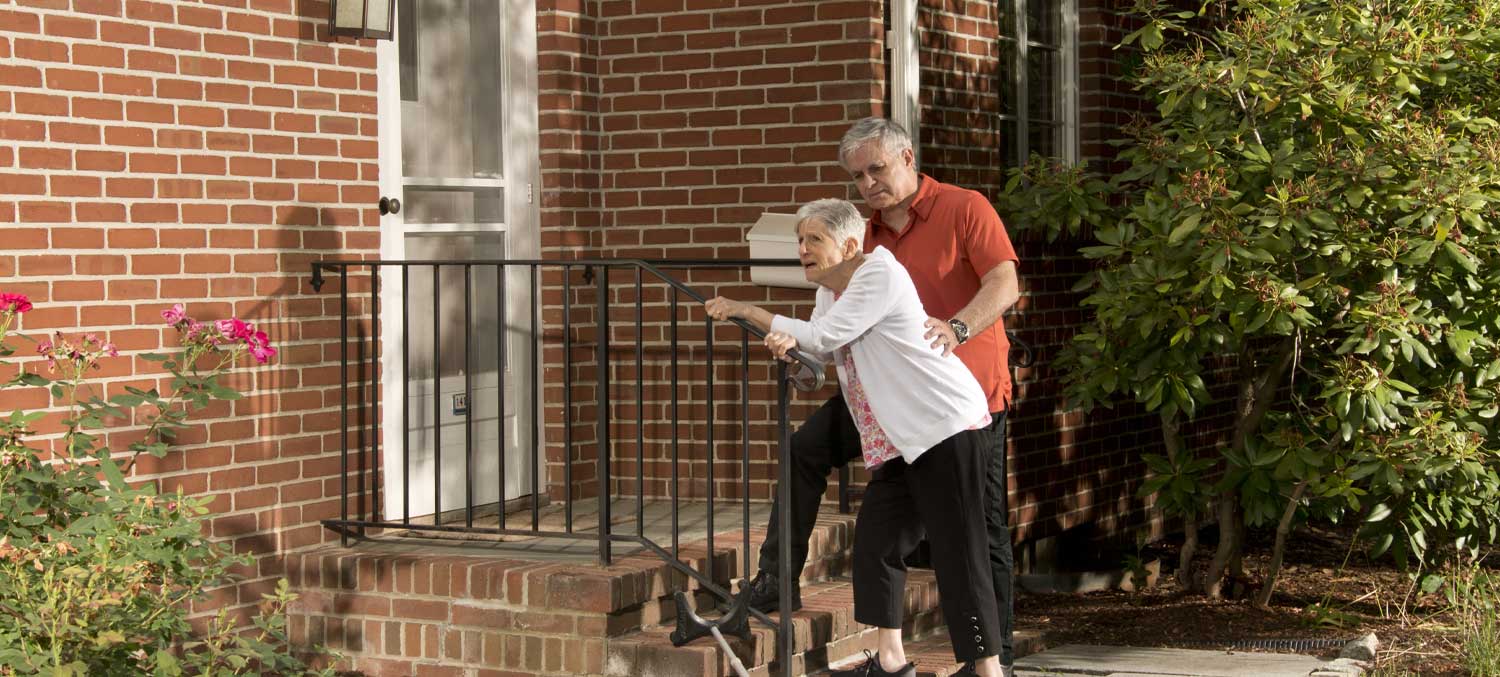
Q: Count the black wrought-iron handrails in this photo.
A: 2